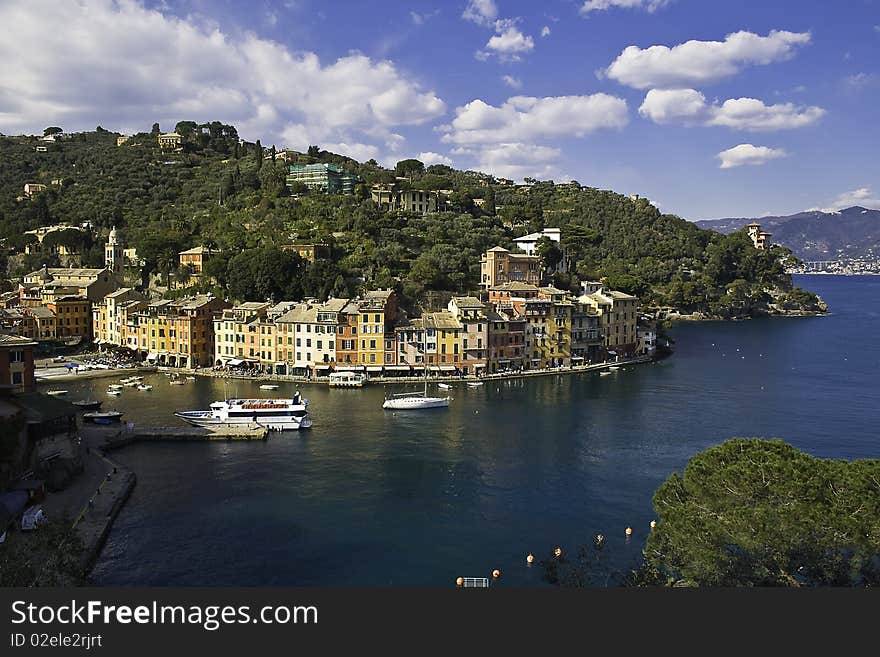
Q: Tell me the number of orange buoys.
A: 7